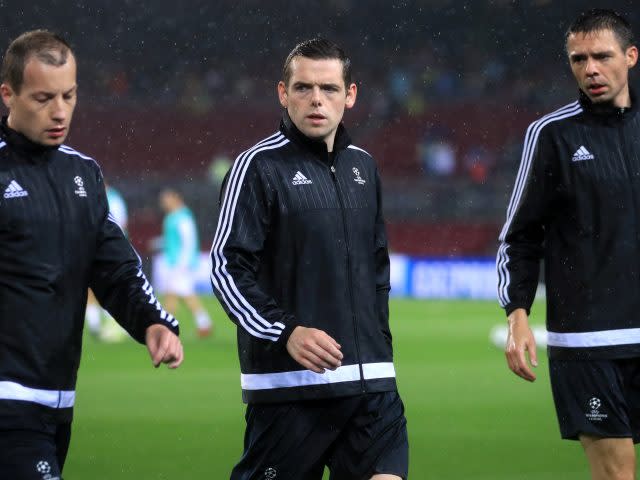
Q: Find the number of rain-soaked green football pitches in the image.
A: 1